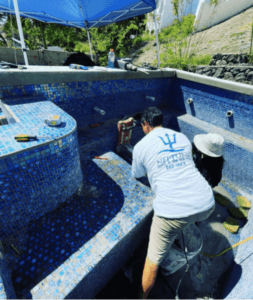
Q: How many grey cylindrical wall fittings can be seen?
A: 4